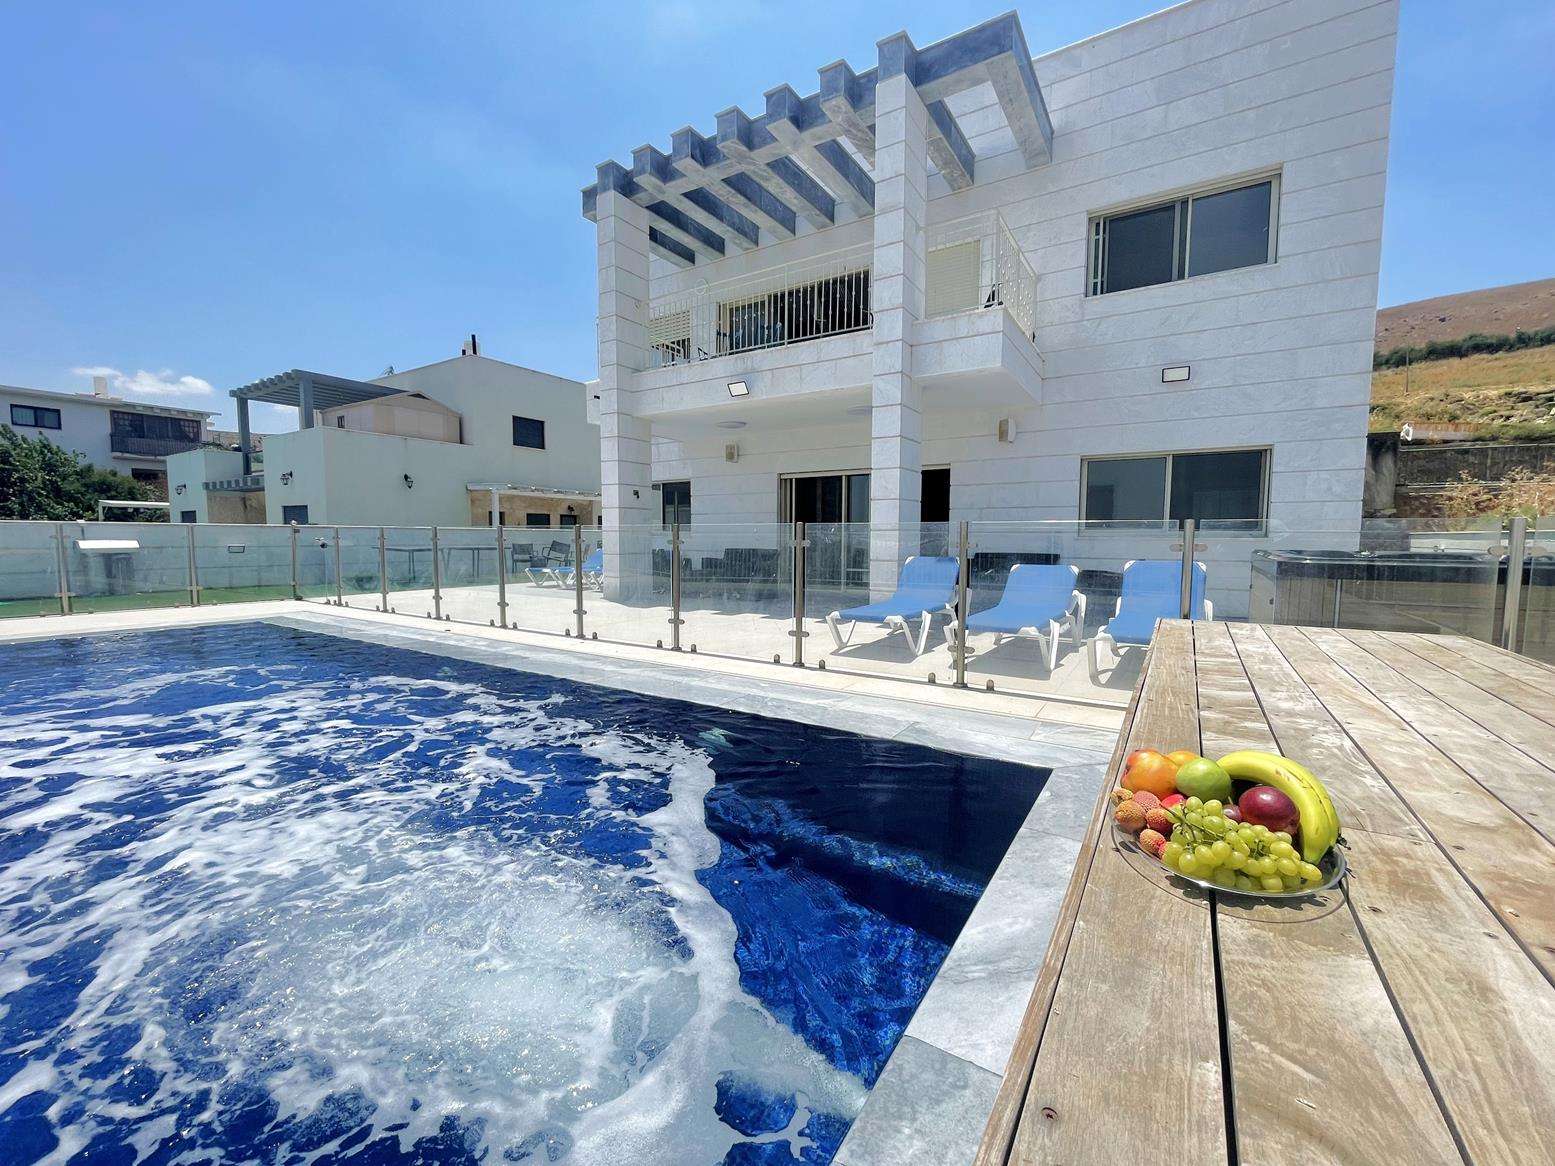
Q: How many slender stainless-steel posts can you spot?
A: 13